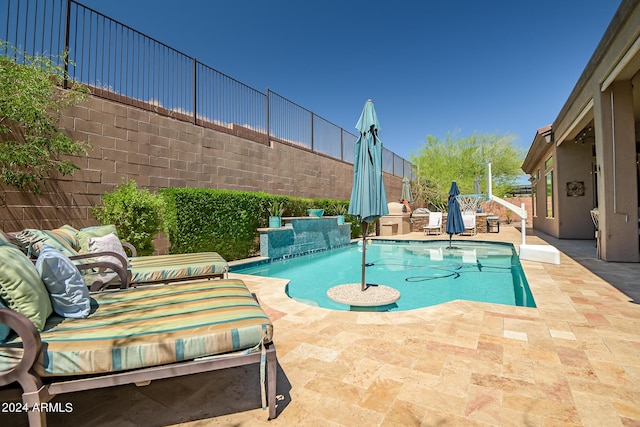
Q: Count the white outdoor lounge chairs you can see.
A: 2